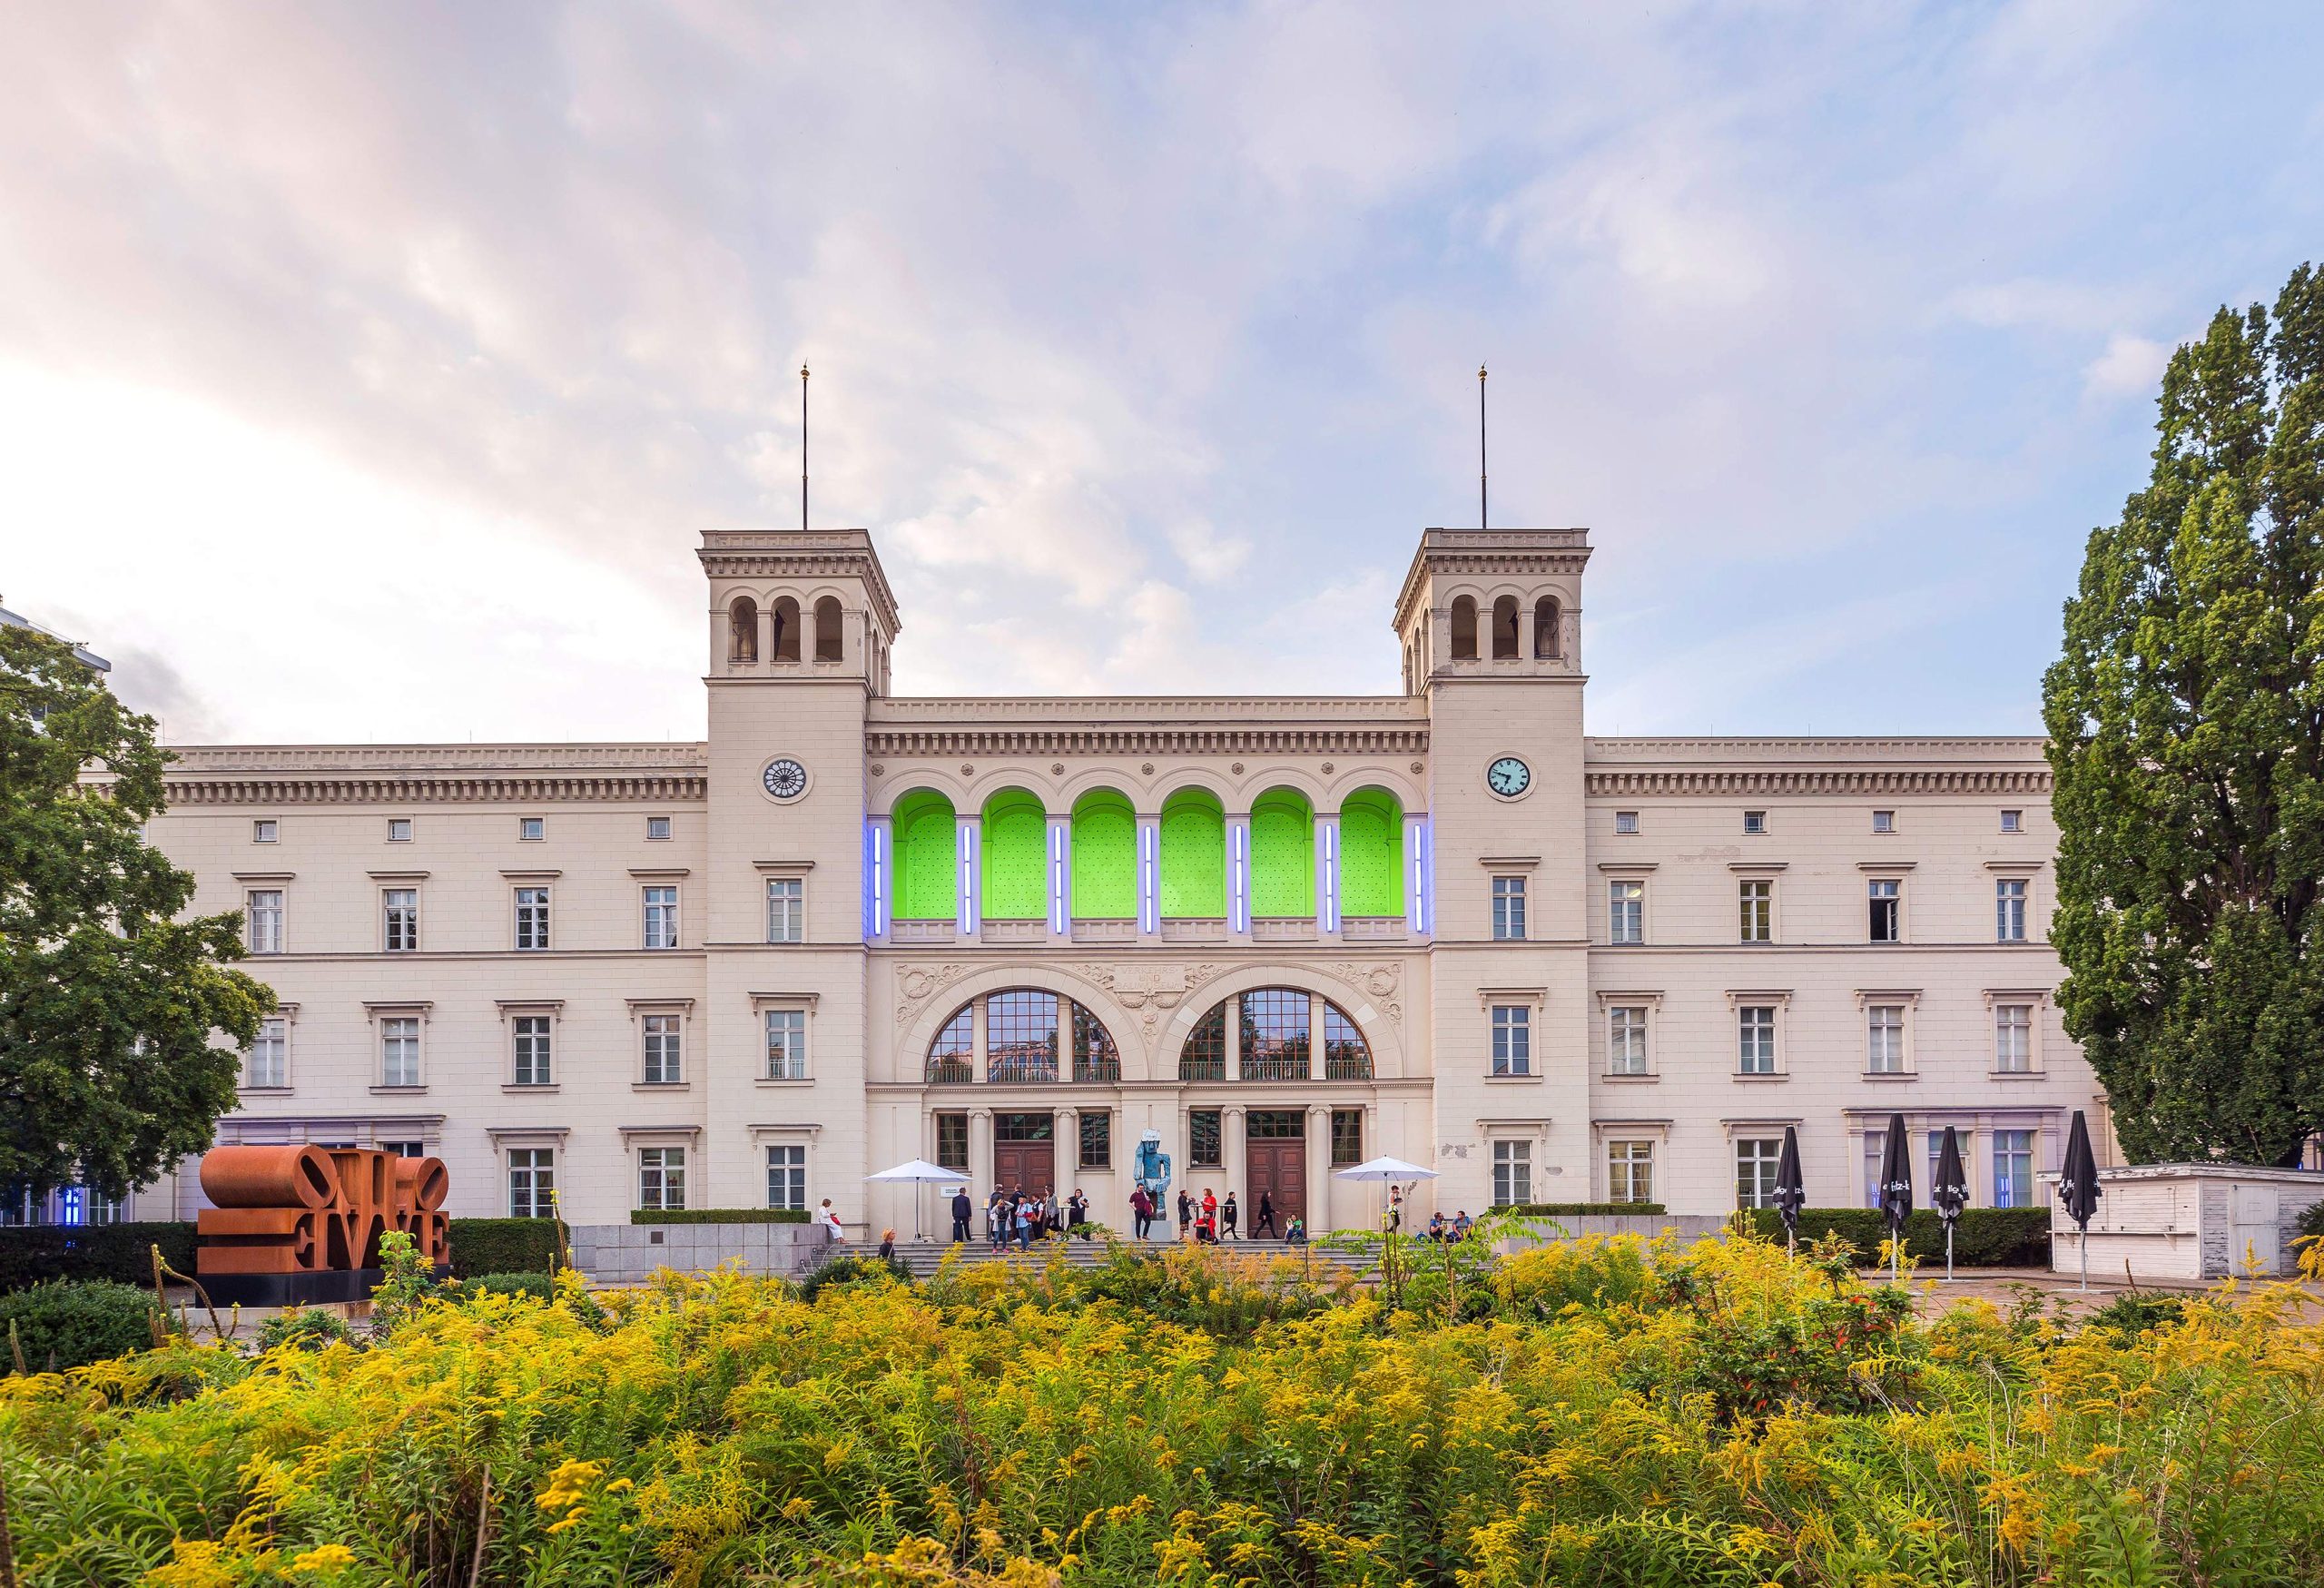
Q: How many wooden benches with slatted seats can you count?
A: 0